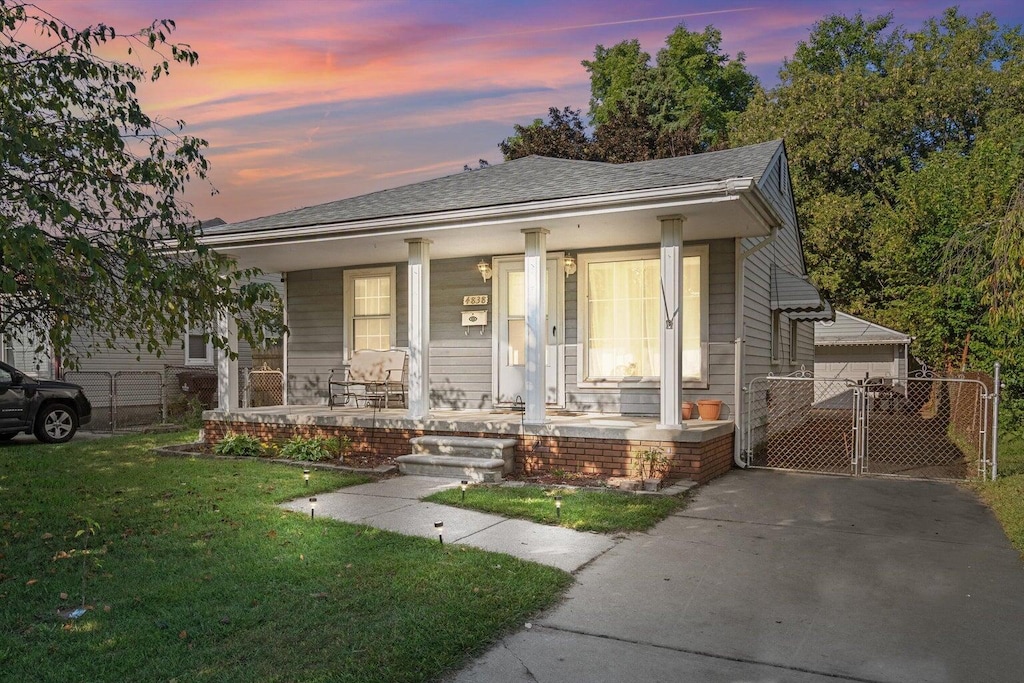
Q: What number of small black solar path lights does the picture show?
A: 5